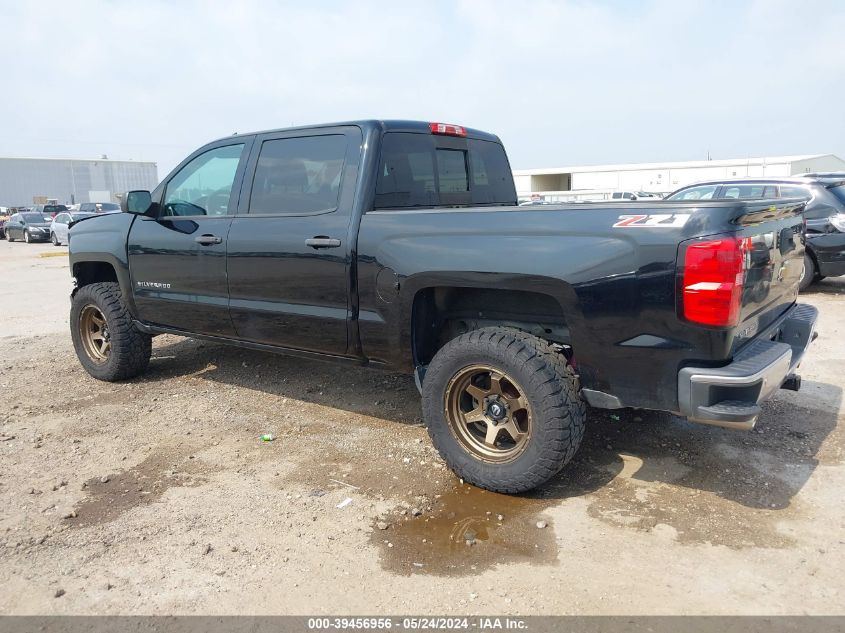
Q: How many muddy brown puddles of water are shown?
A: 1